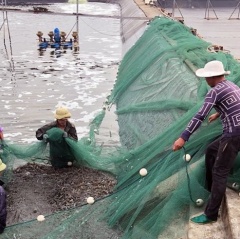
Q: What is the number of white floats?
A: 7